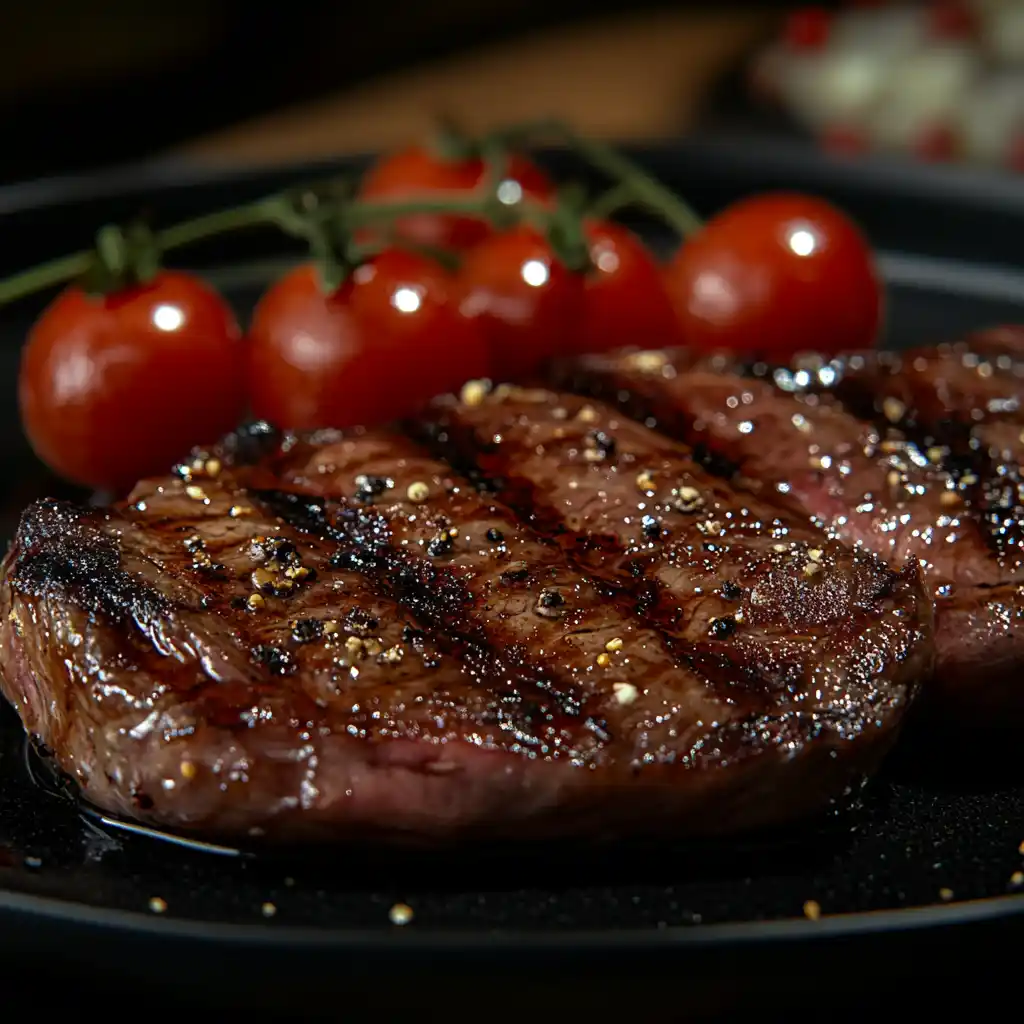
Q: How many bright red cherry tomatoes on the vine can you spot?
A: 6